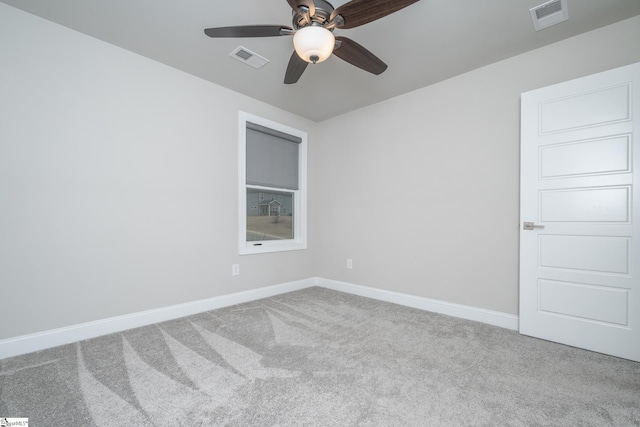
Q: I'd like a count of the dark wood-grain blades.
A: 5